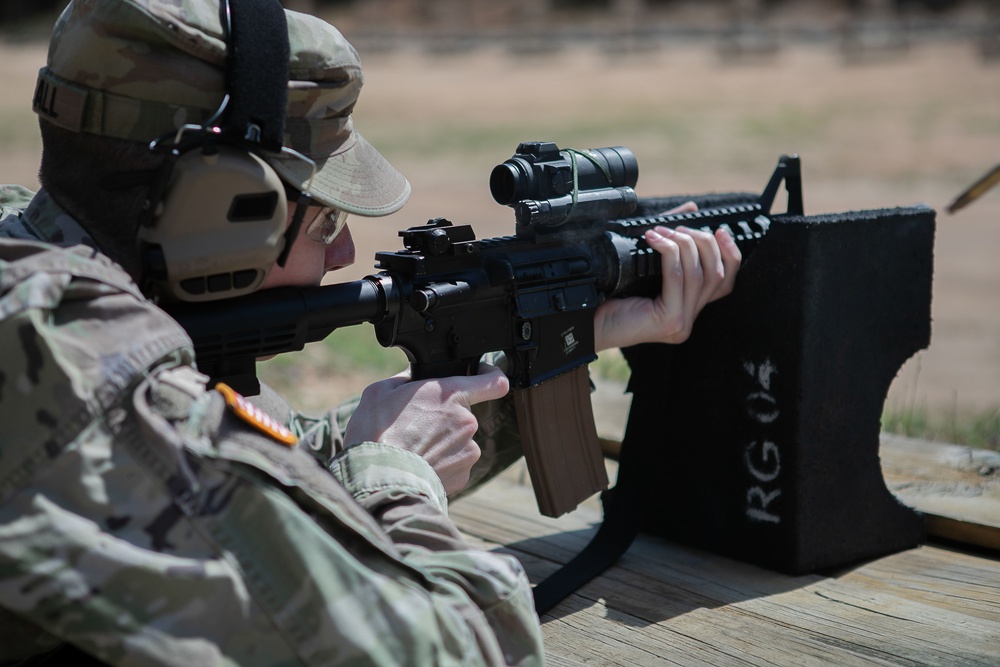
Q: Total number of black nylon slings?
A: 1